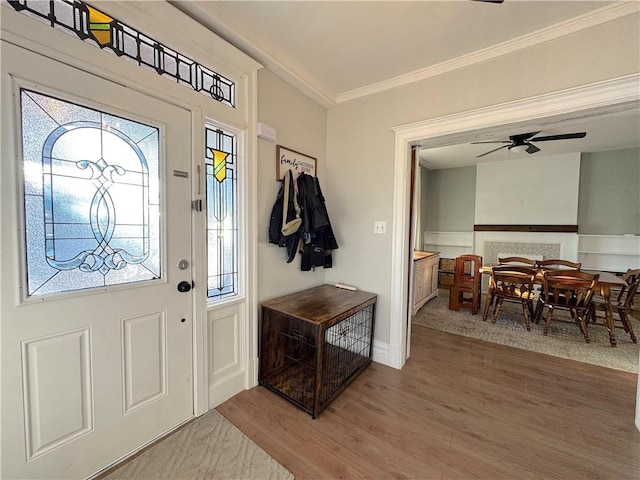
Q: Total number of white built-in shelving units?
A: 2